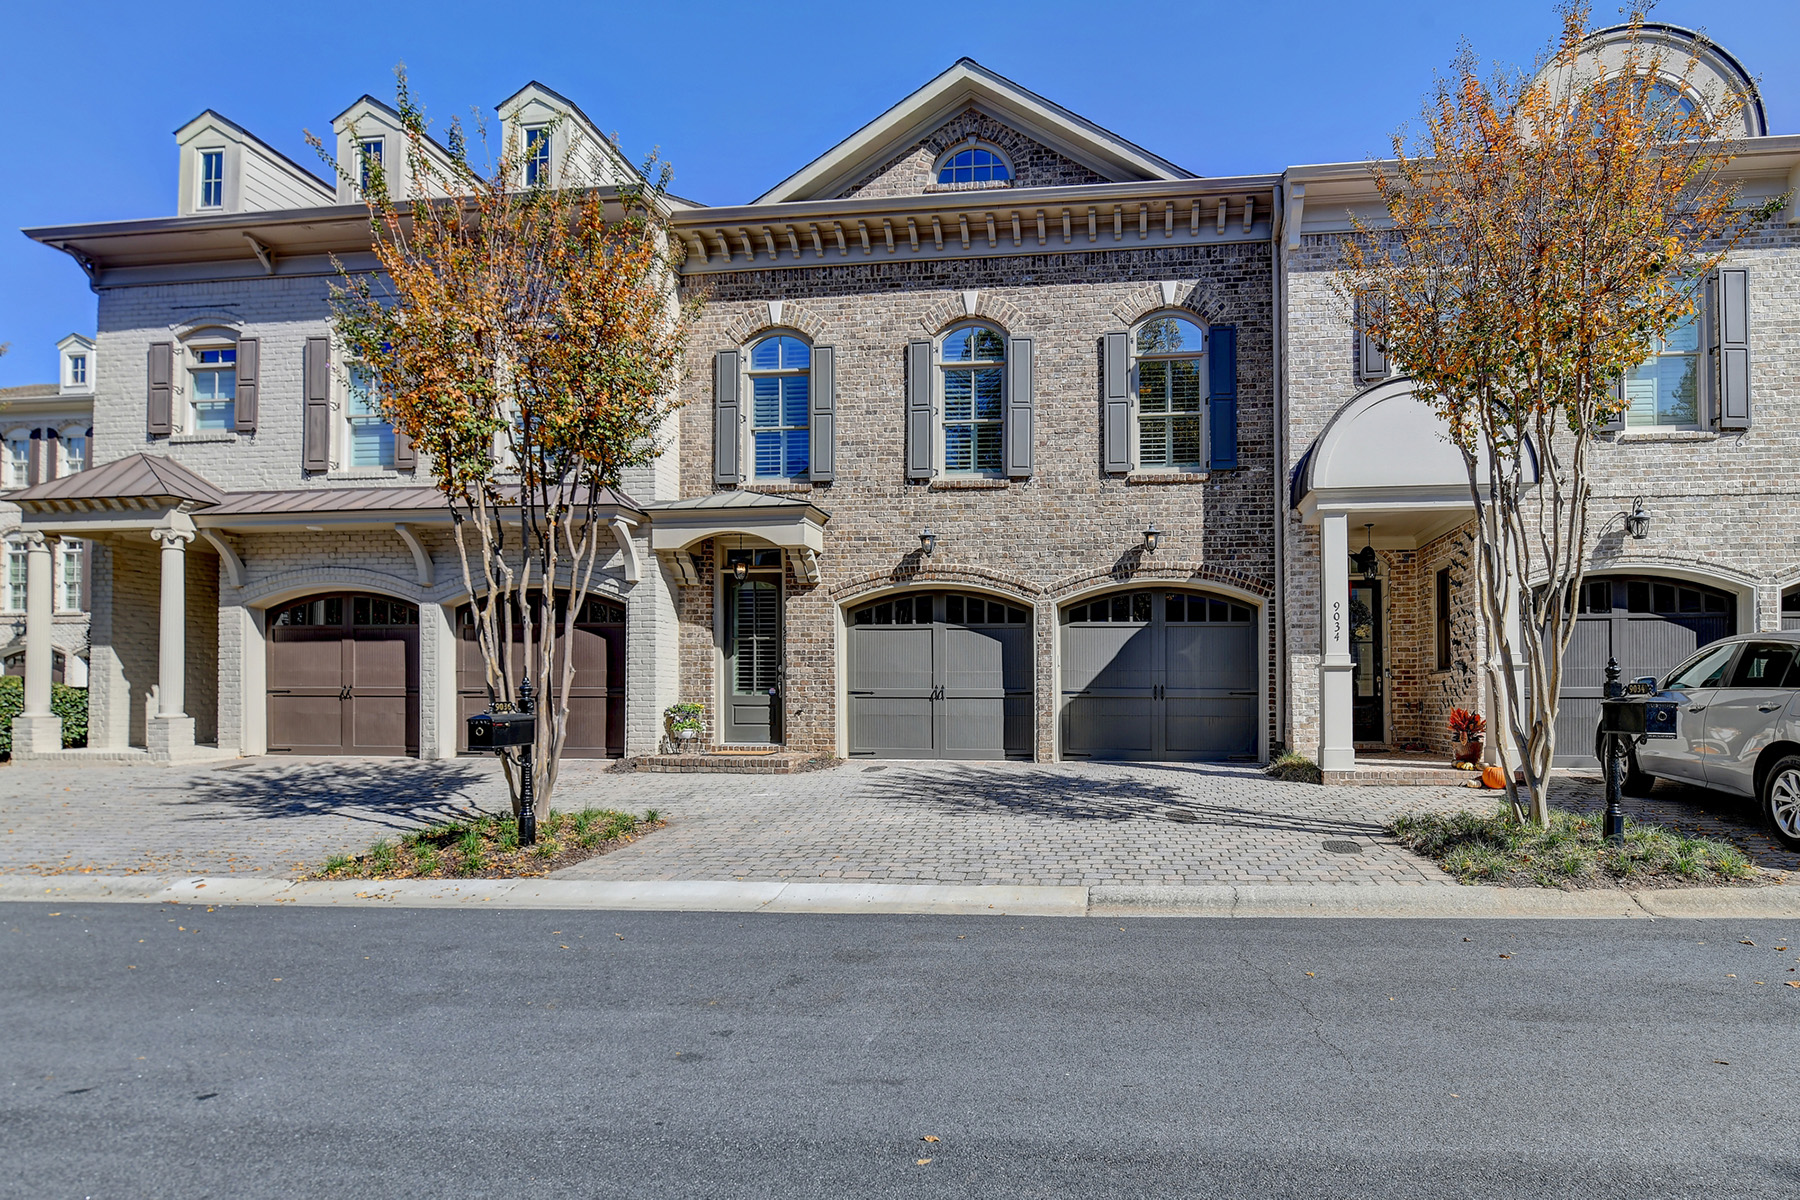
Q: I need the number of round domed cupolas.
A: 1